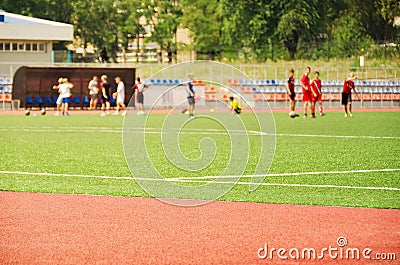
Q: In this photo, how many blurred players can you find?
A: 12